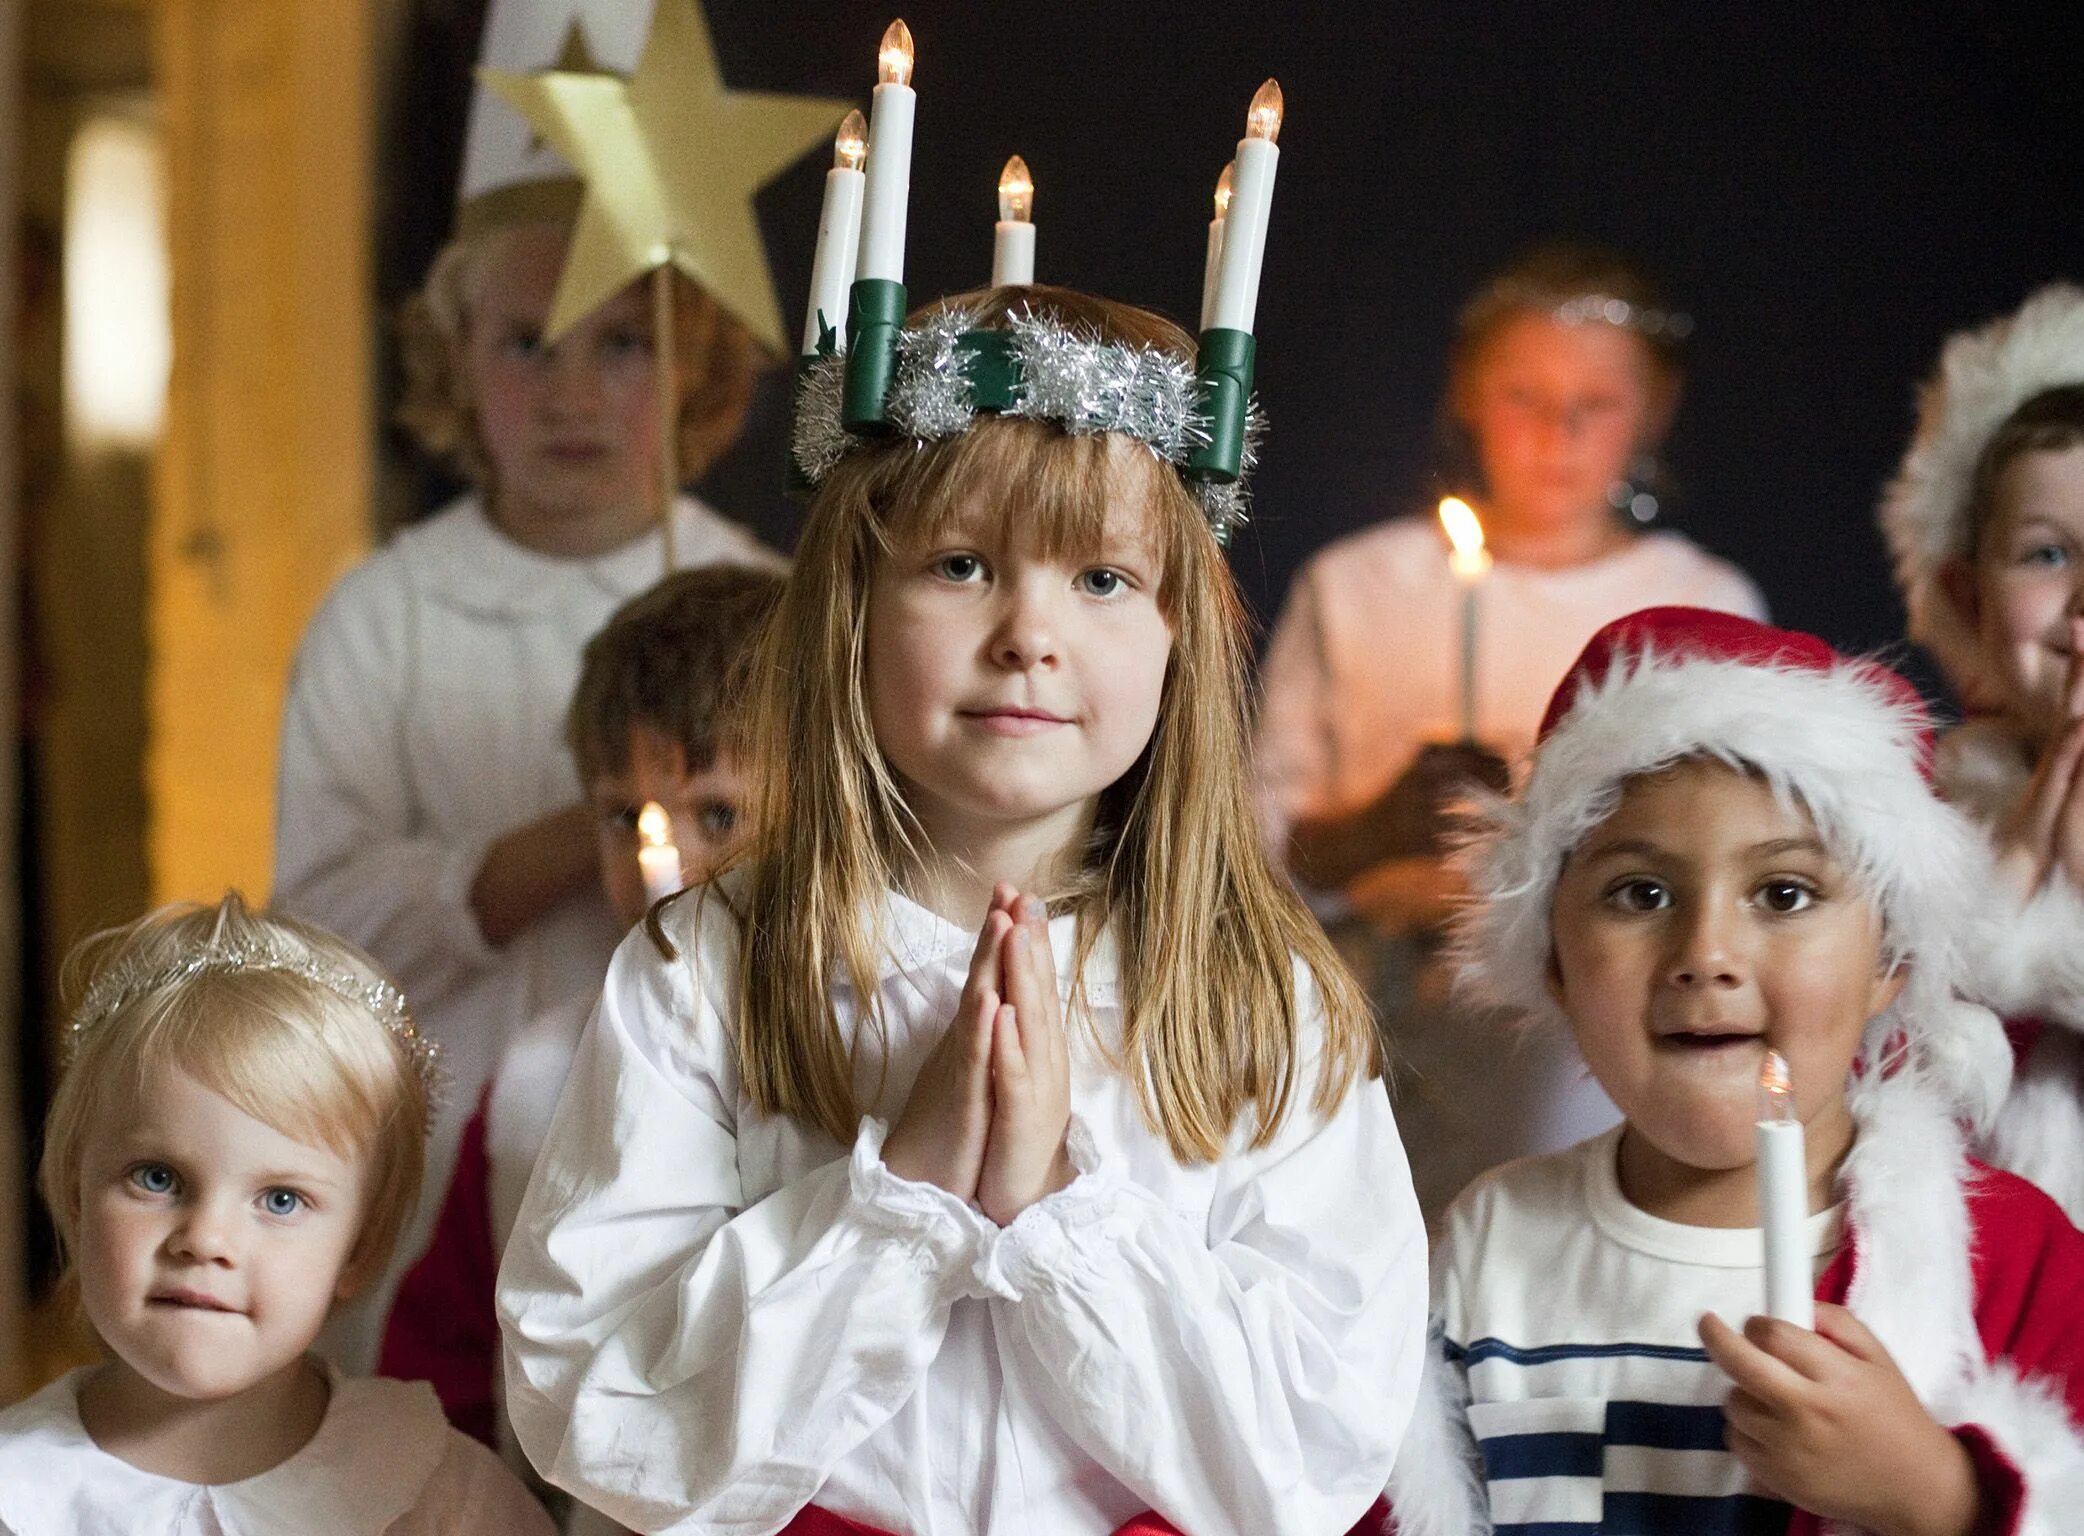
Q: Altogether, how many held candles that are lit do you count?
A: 3